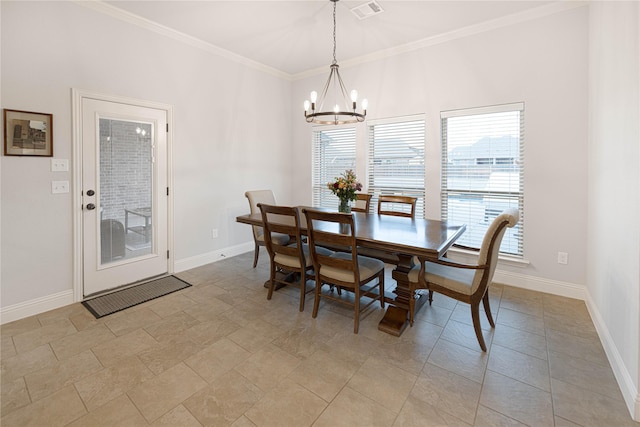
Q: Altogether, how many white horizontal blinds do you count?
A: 3